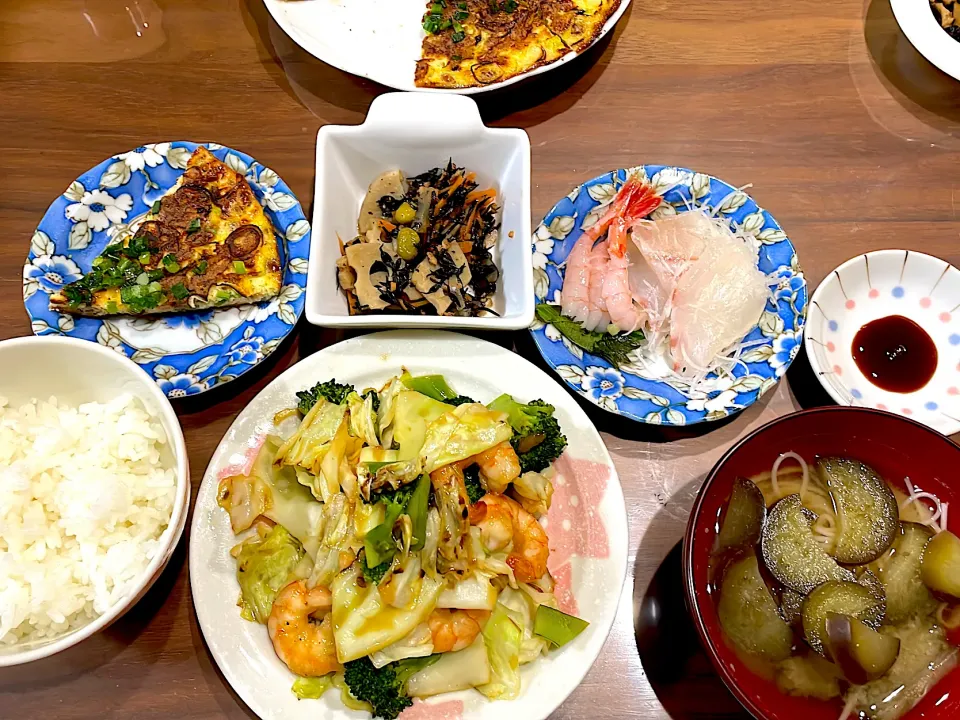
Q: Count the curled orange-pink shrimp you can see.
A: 4